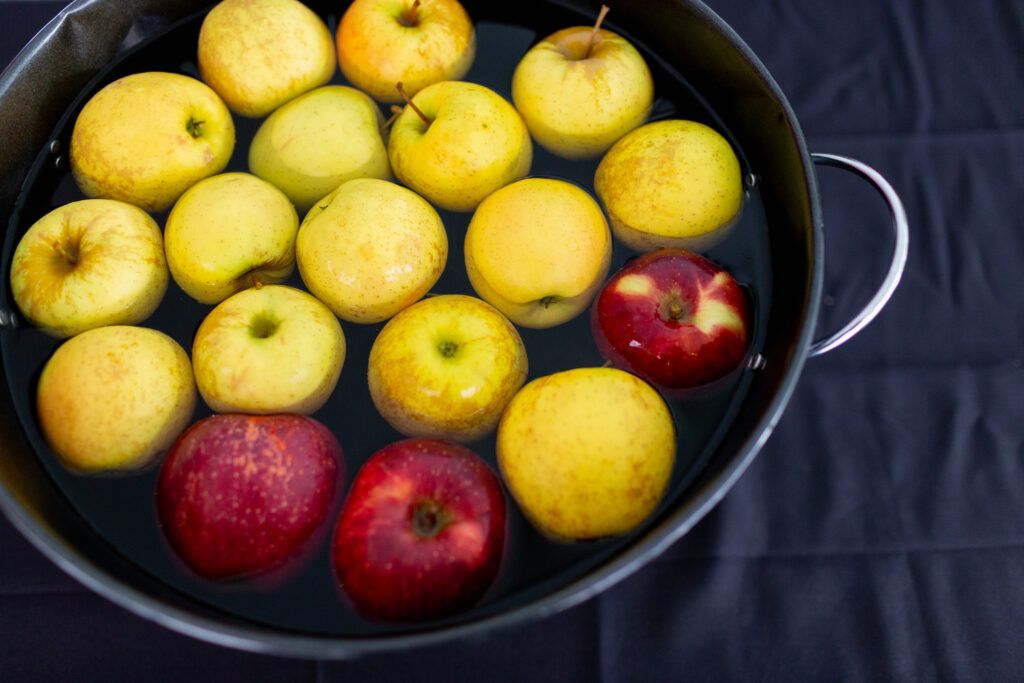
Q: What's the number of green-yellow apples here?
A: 15